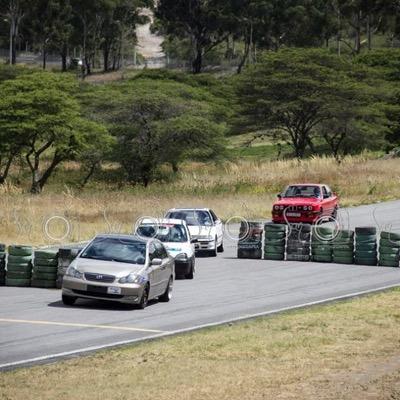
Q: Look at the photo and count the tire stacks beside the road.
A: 11